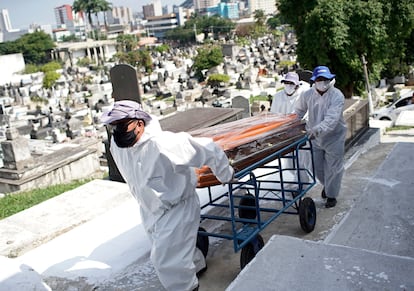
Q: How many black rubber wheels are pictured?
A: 4